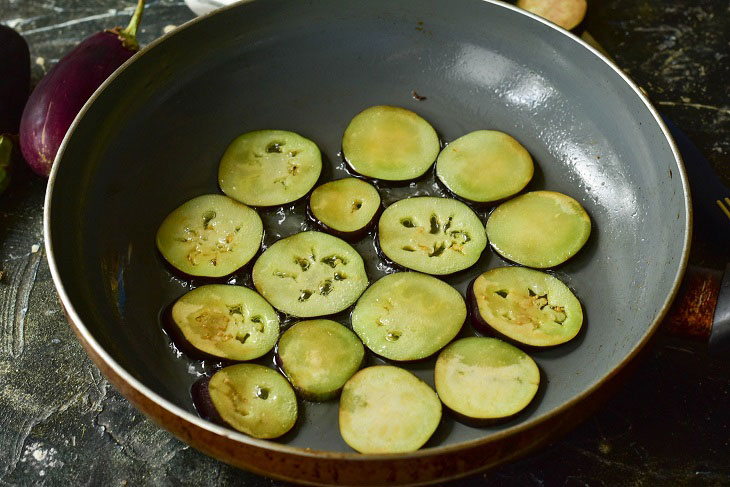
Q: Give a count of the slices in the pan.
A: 15